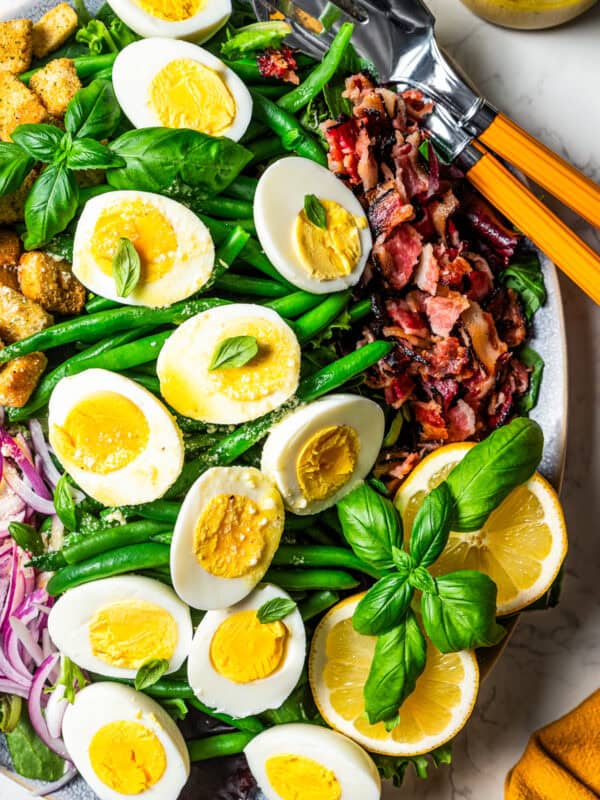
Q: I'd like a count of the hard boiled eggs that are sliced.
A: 12